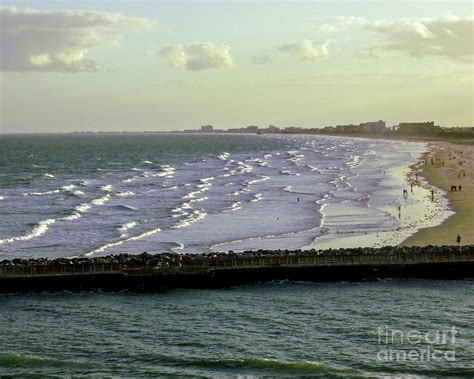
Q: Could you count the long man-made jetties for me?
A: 1